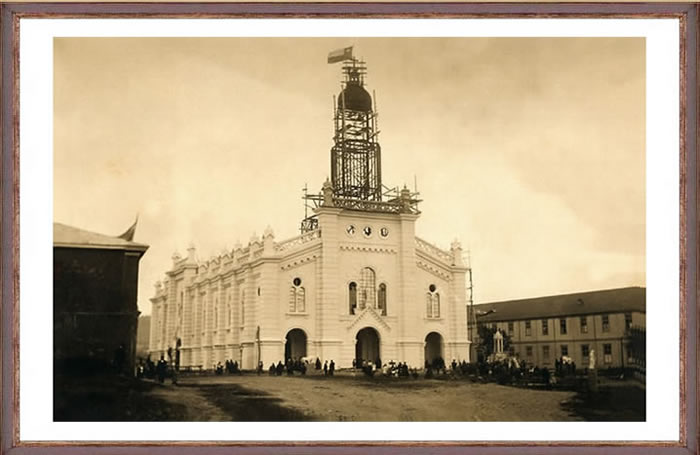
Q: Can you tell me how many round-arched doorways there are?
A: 3